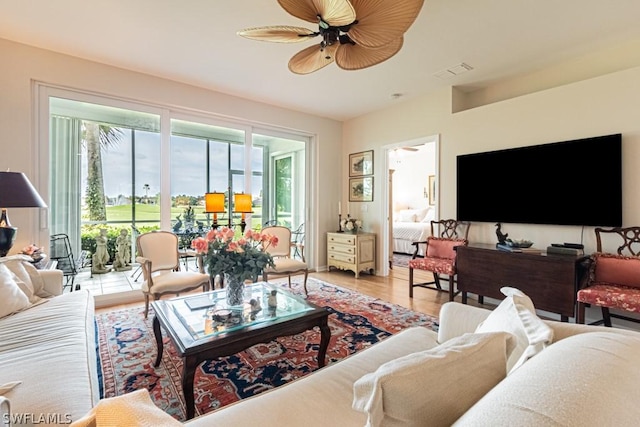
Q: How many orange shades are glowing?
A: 2